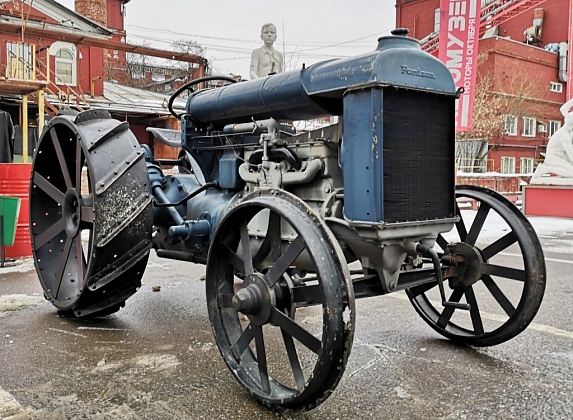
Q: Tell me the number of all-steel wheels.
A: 3